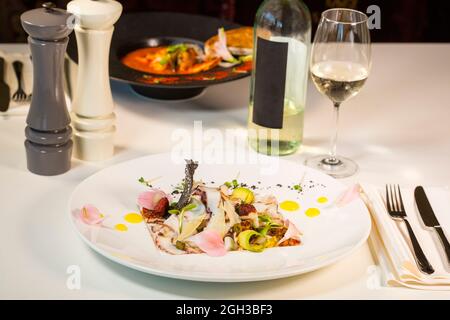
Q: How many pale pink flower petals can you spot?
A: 4